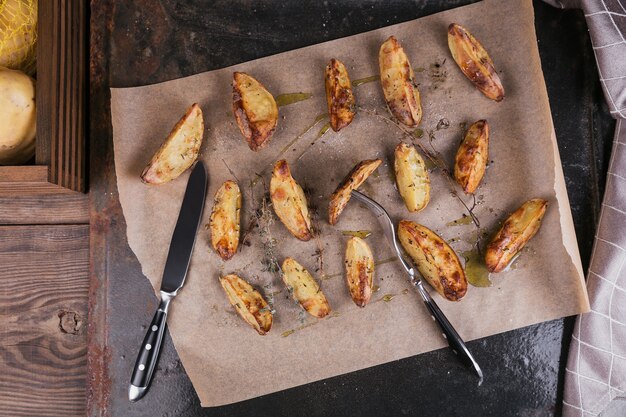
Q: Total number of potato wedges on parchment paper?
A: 15